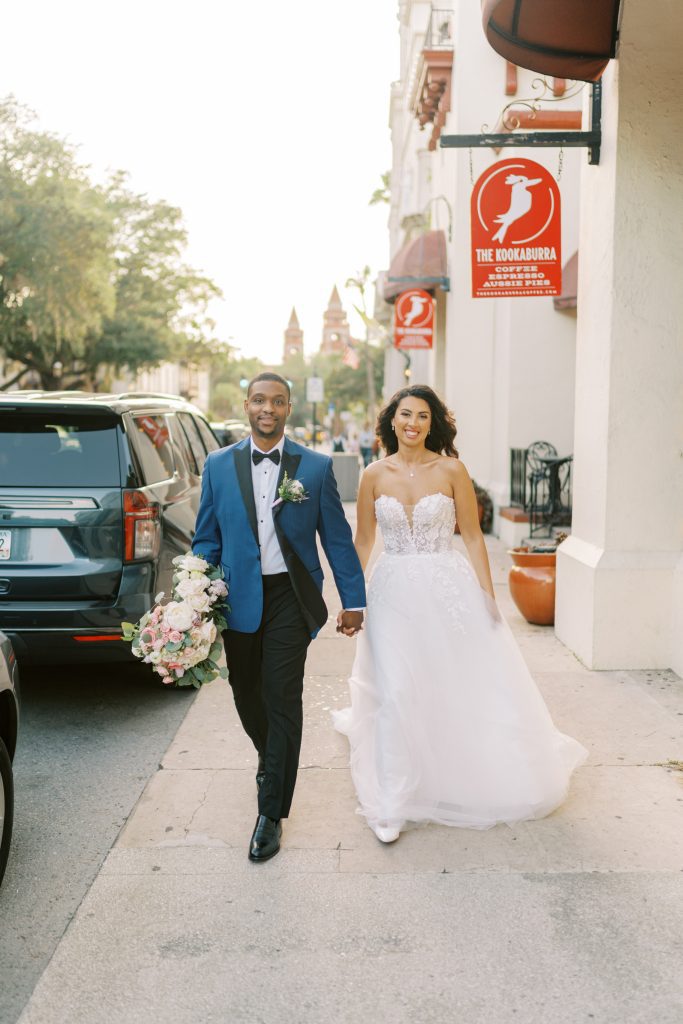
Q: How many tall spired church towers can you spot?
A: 2